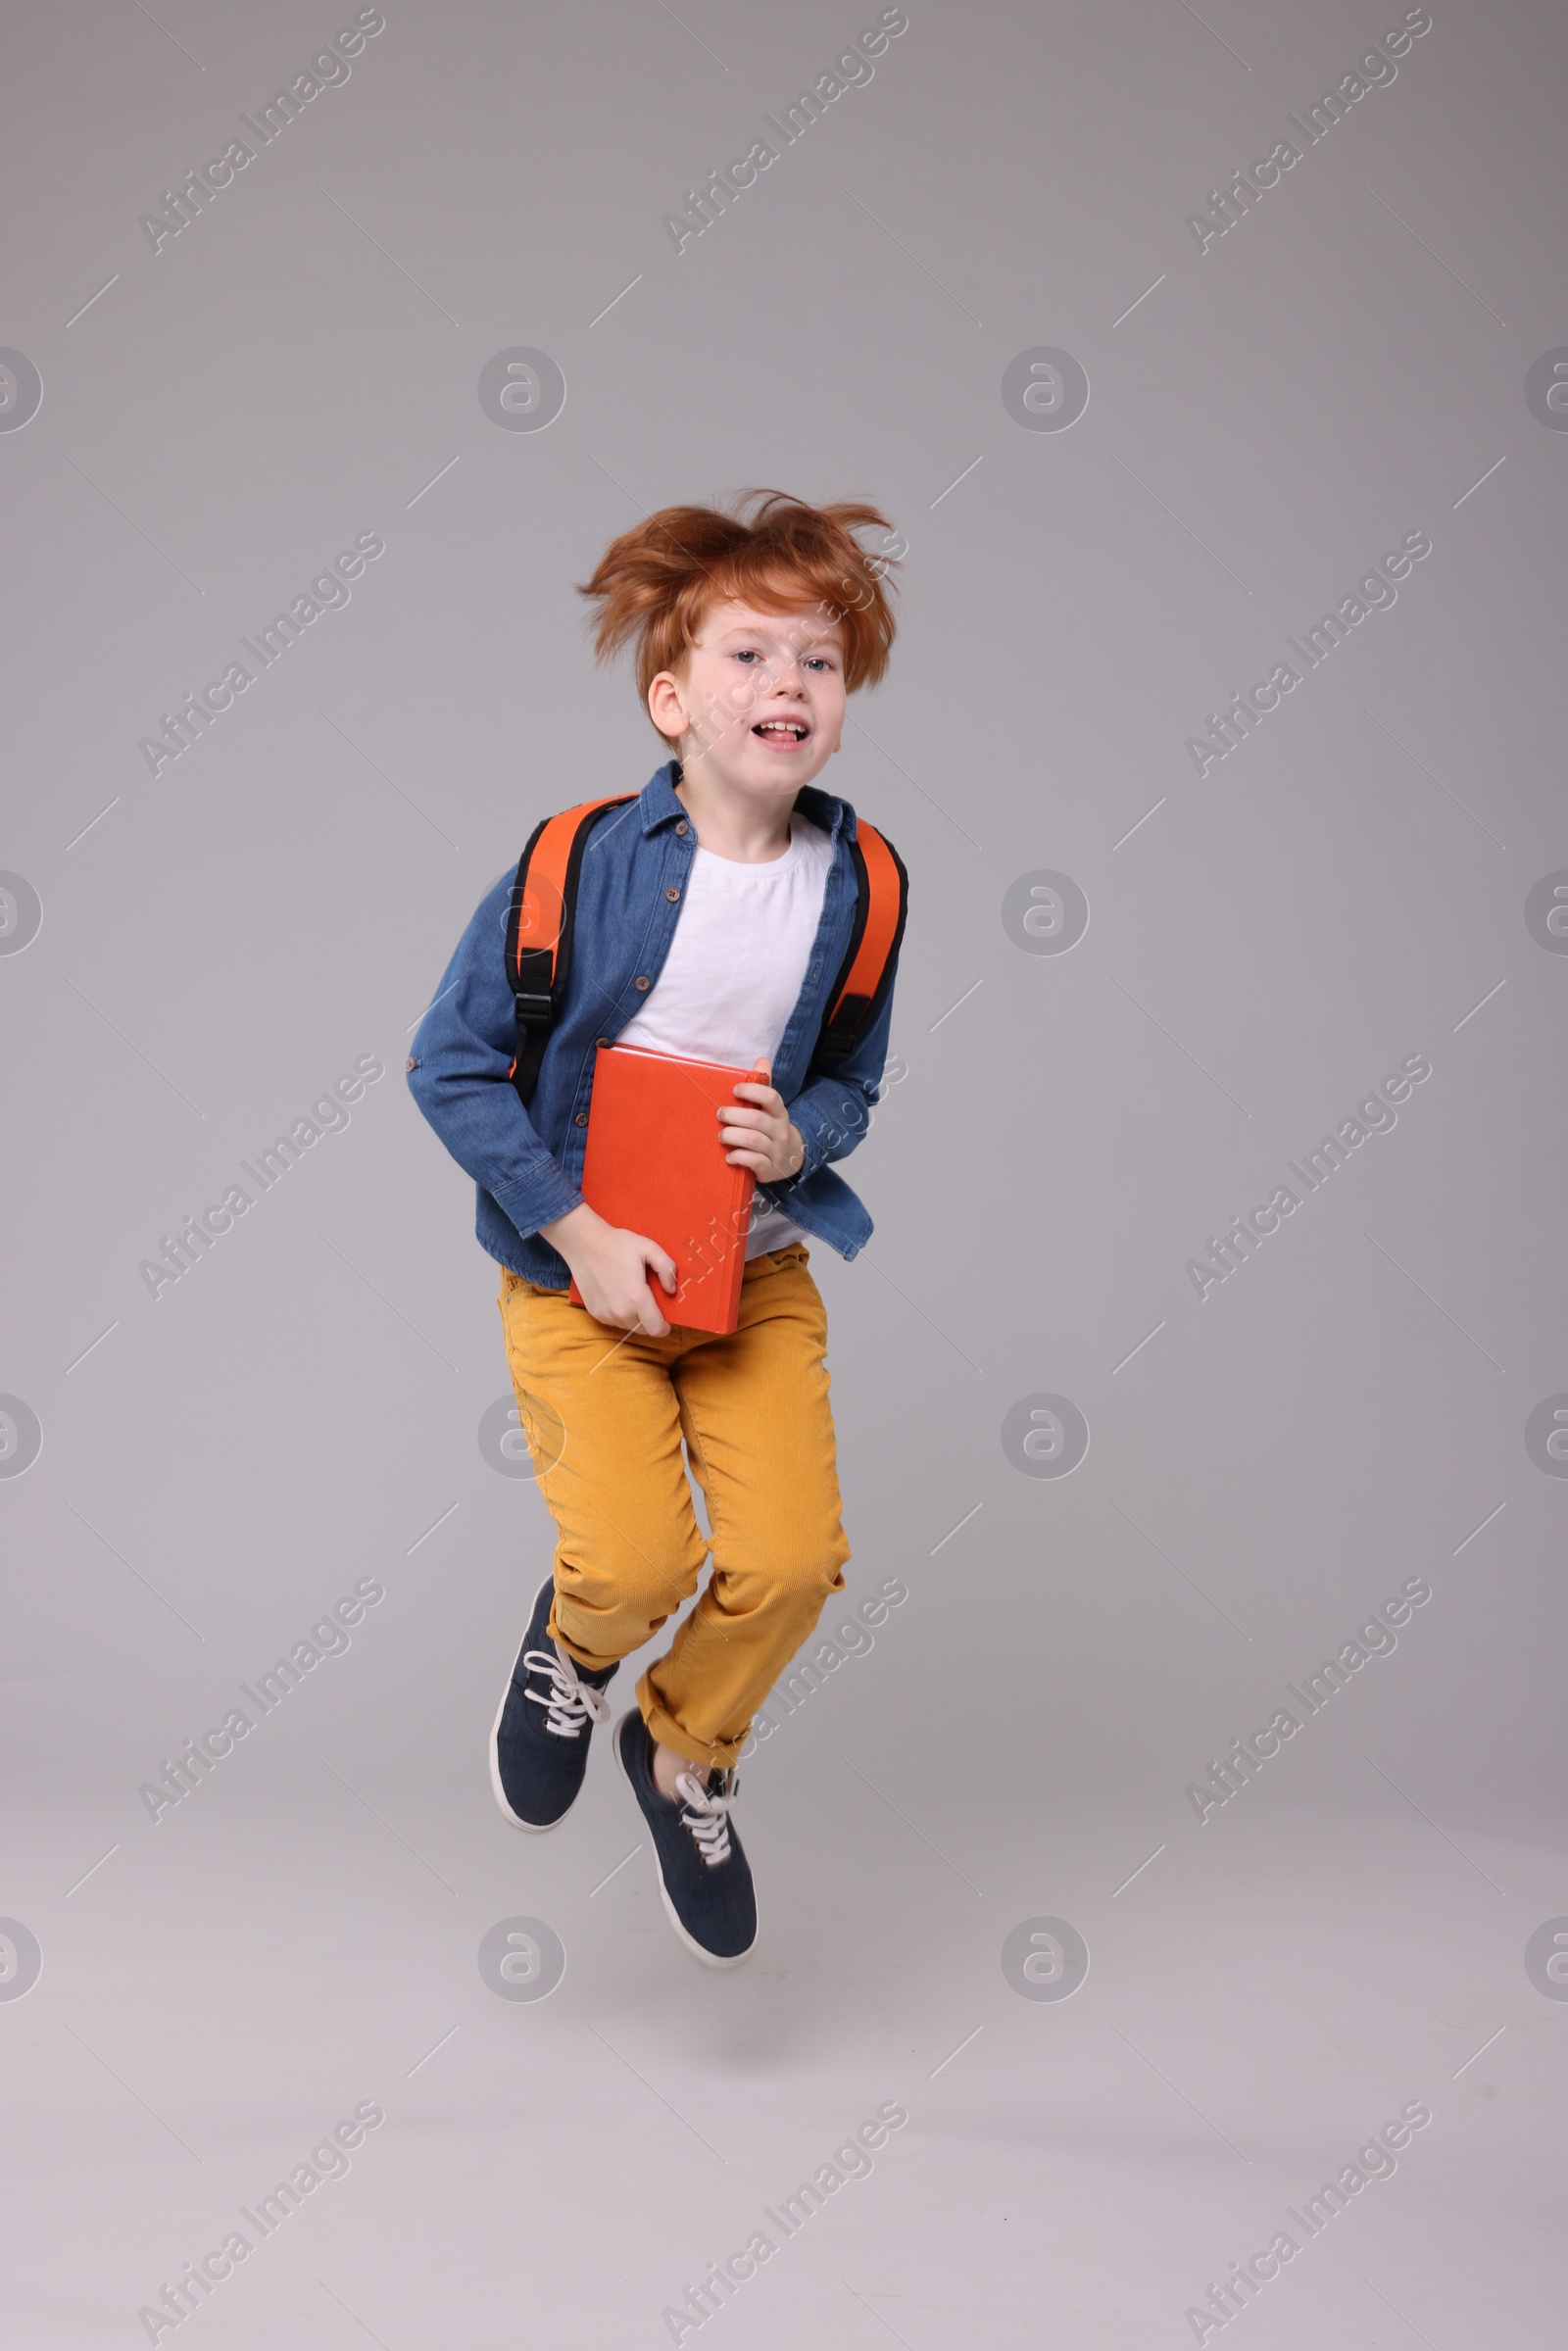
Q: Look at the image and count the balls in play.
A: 0